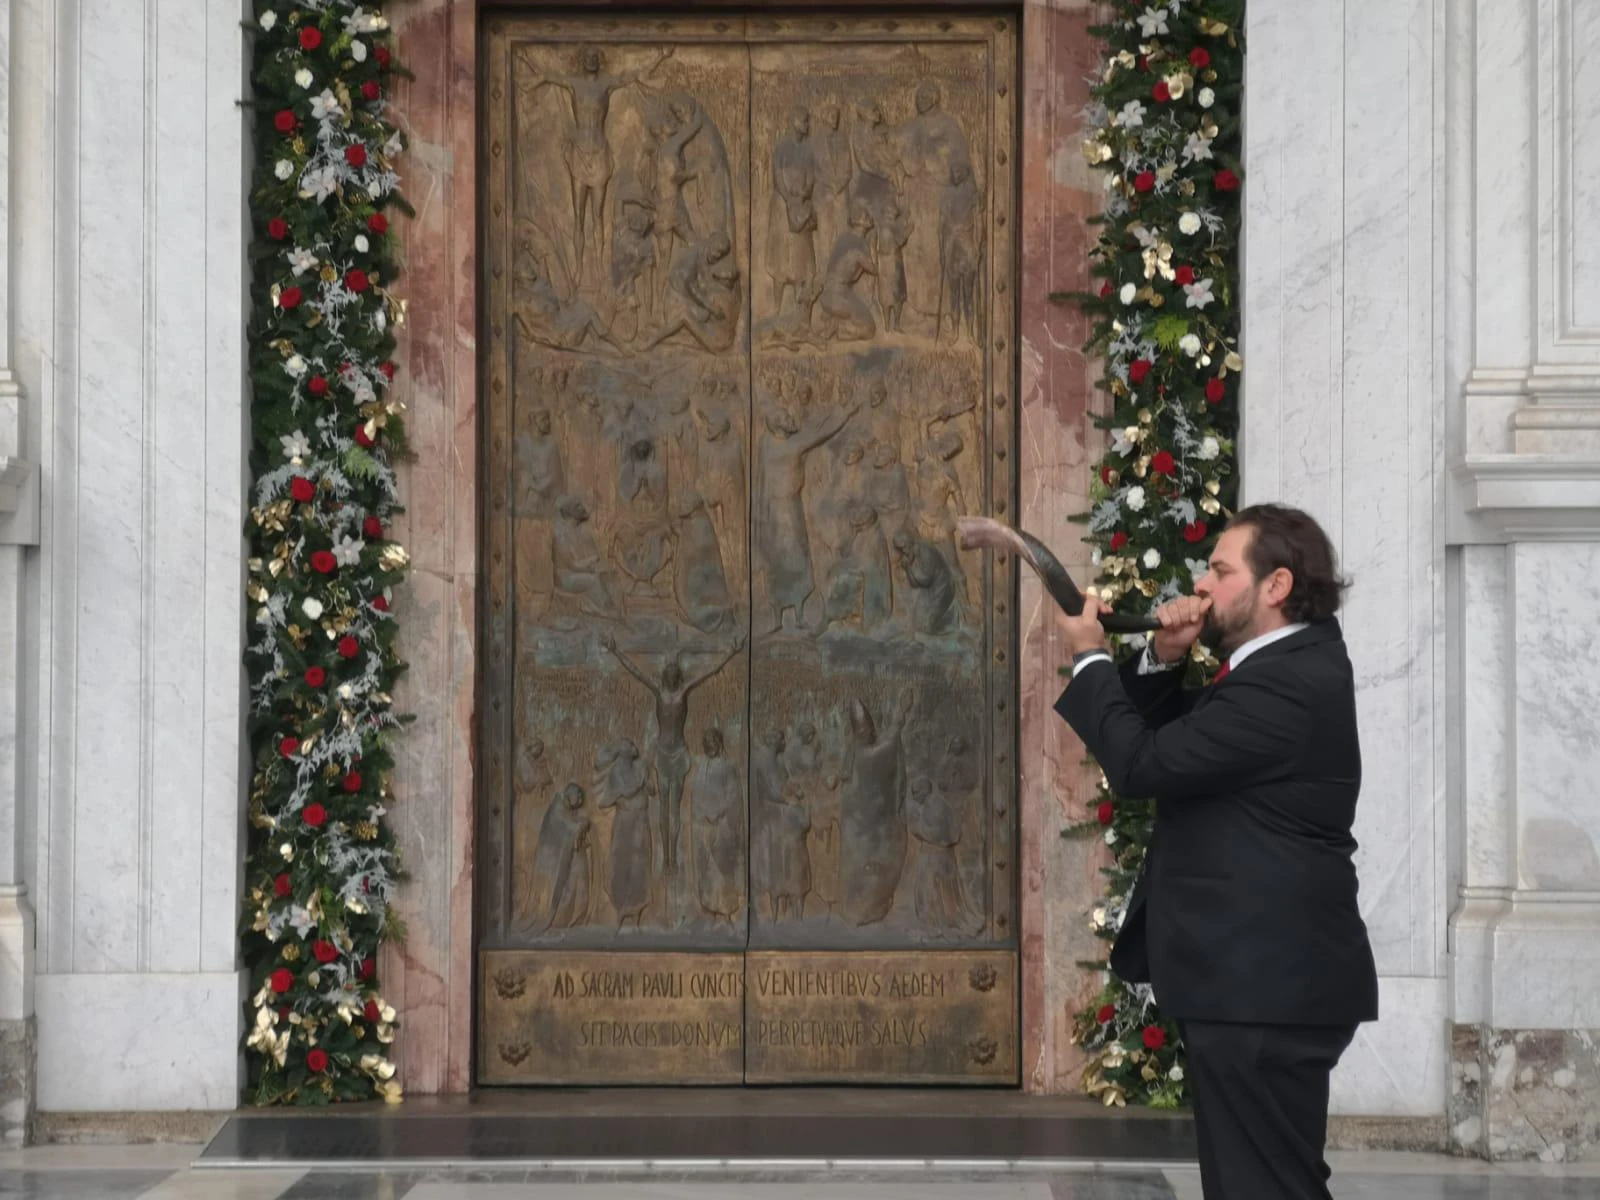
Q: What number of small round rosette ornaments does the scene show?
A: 4